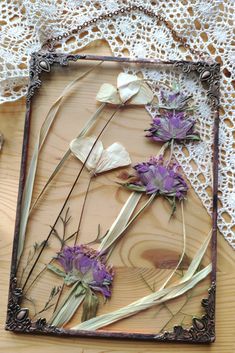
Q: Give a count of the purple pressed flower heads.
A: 4